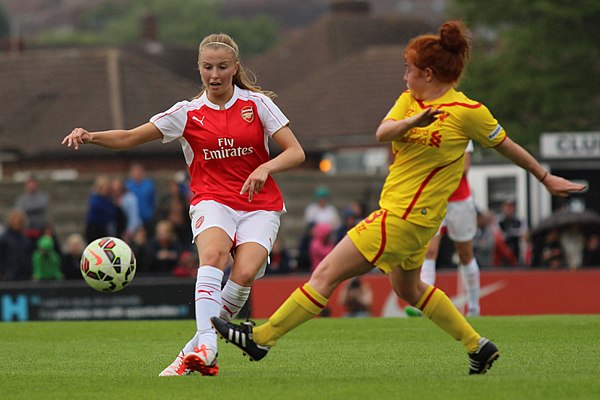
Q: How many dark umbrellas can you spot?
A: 1